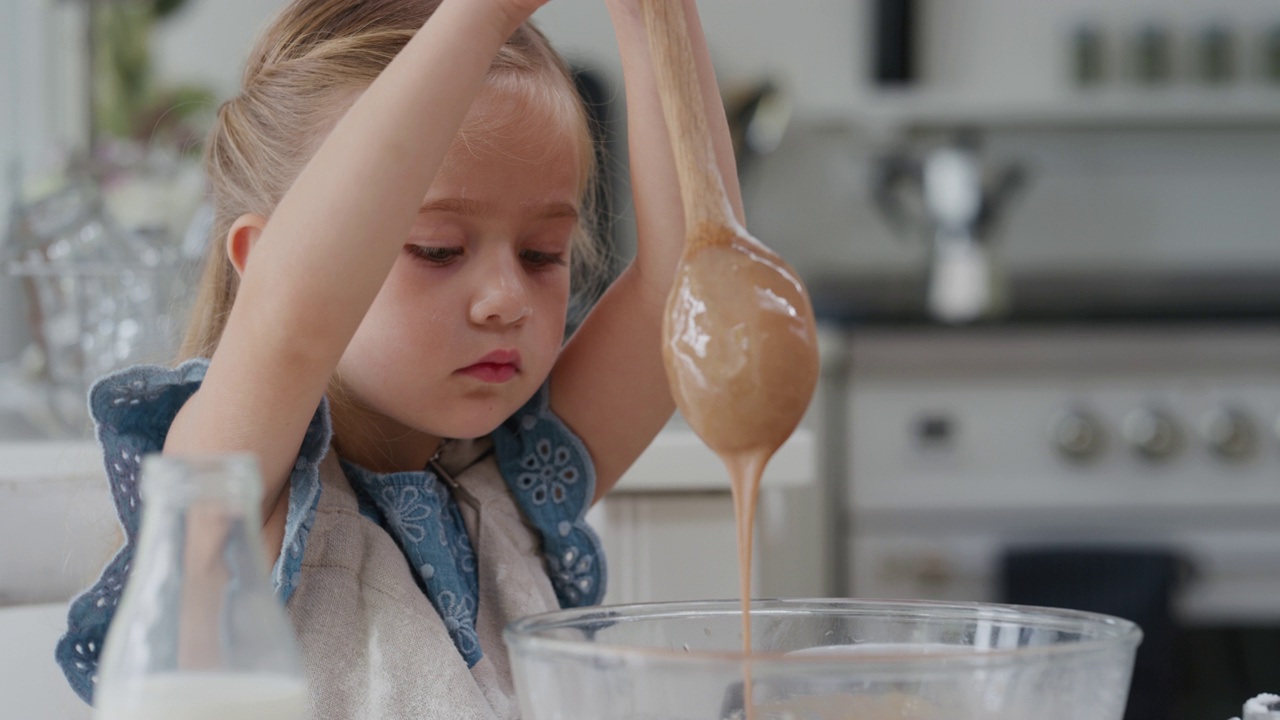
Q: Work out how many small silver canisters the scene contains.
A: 4